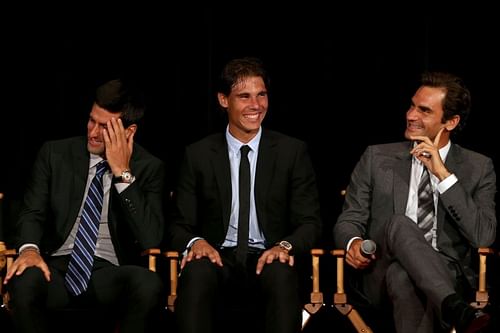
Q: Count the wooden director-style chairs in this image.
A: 3